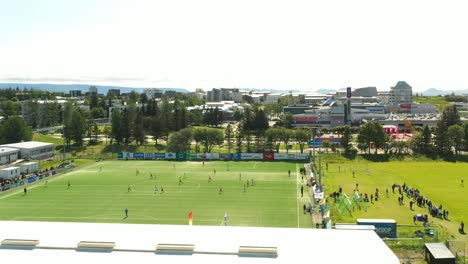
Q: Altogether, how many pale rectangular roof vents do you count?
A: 4